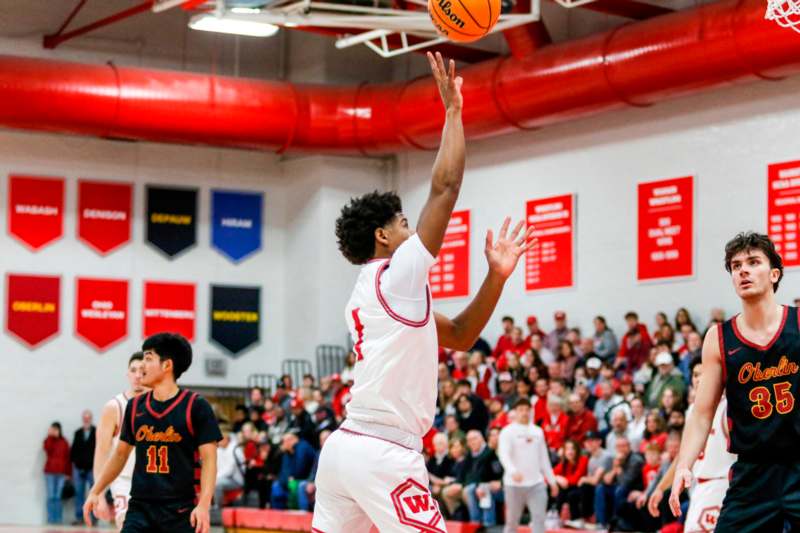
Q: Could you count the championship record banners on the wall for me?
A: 4